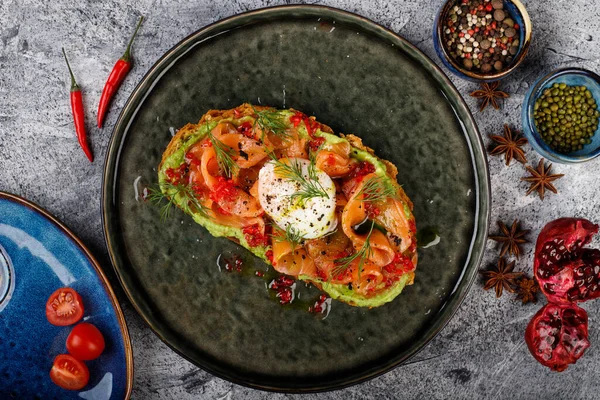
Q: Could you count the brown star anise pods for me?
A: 6